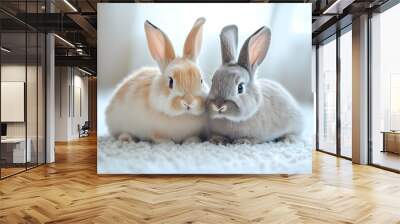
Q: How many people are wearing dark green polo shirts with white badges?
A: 0